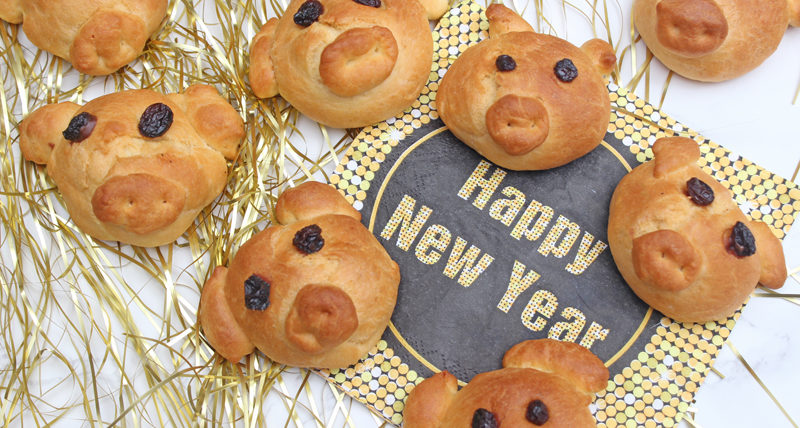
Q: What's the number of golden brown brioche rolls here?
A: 8